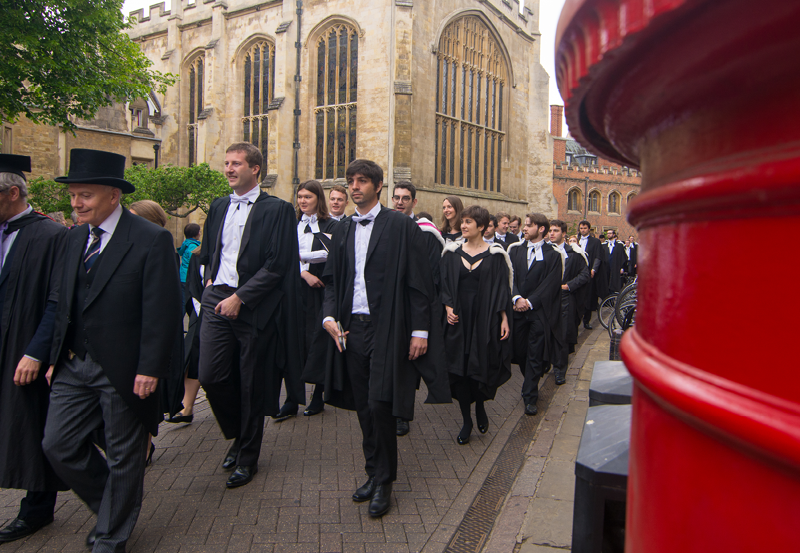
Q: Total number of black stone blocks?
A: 2